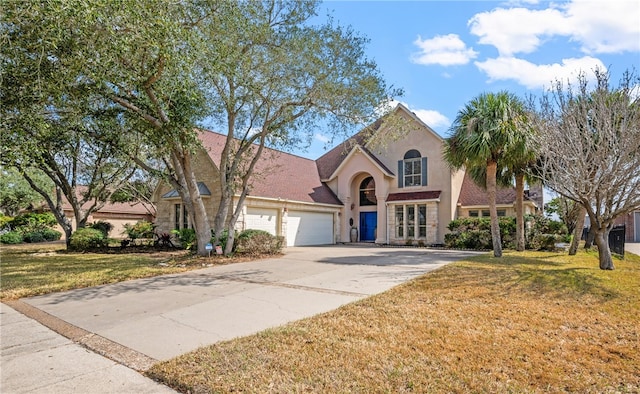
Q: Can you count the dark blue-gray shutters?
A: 2